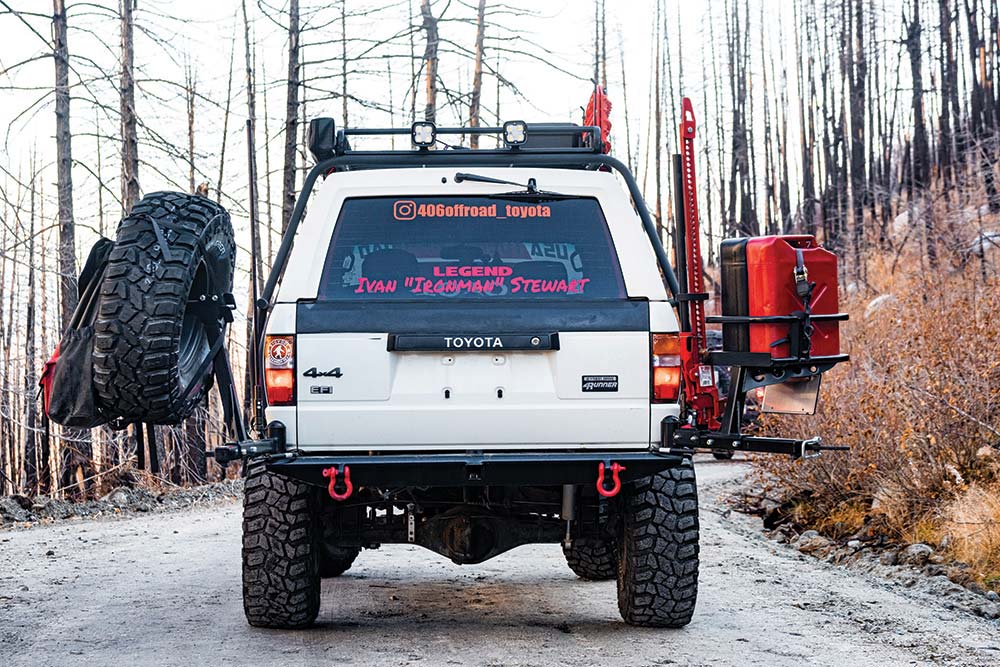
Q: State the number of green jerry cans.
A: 0